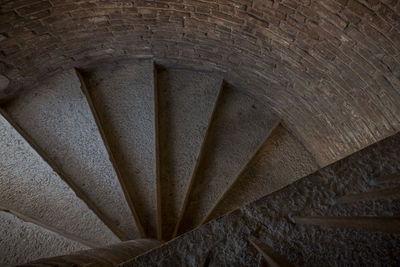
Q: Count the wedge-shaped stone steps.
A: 7